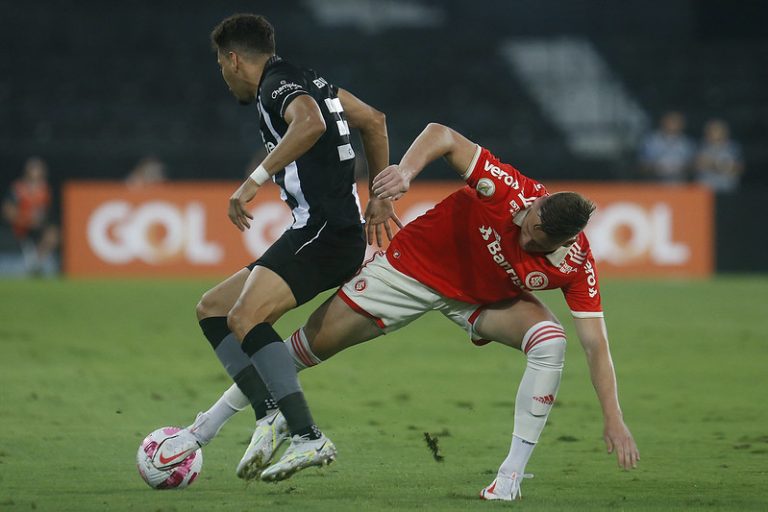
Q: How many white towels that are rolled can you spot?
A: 0